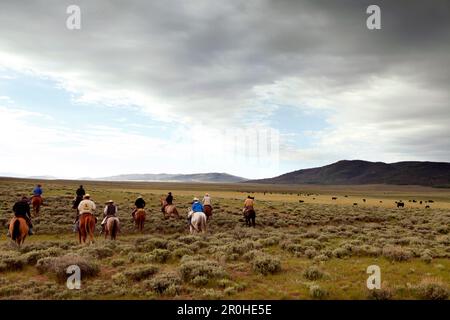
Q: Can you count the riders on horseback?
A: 10